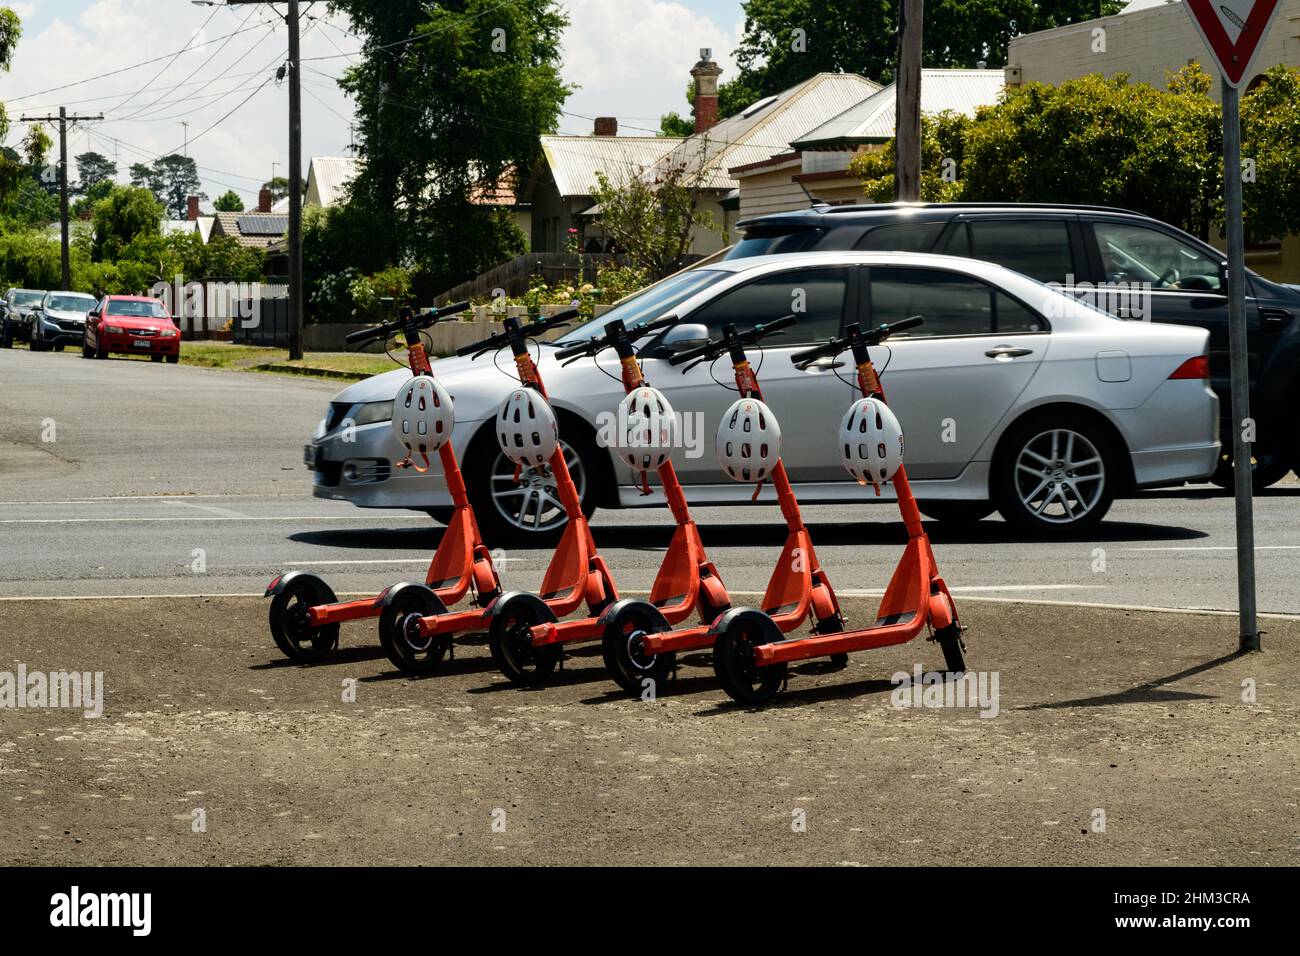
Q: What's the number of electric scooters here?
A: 5